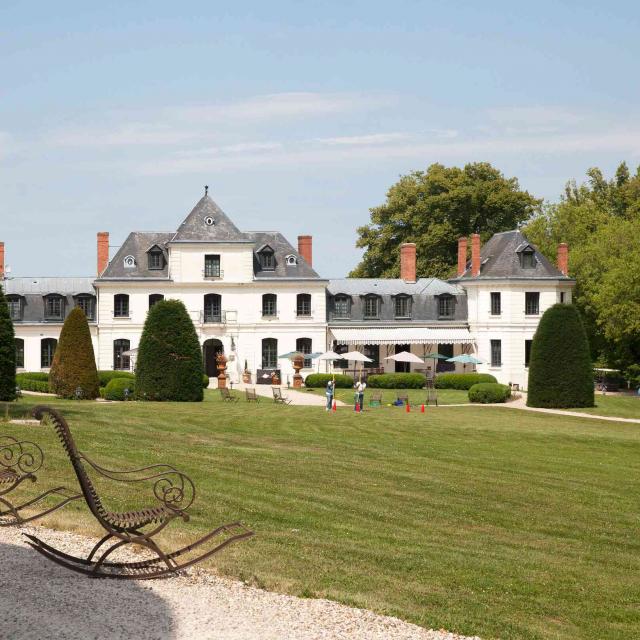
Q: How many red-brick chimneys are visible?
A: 7